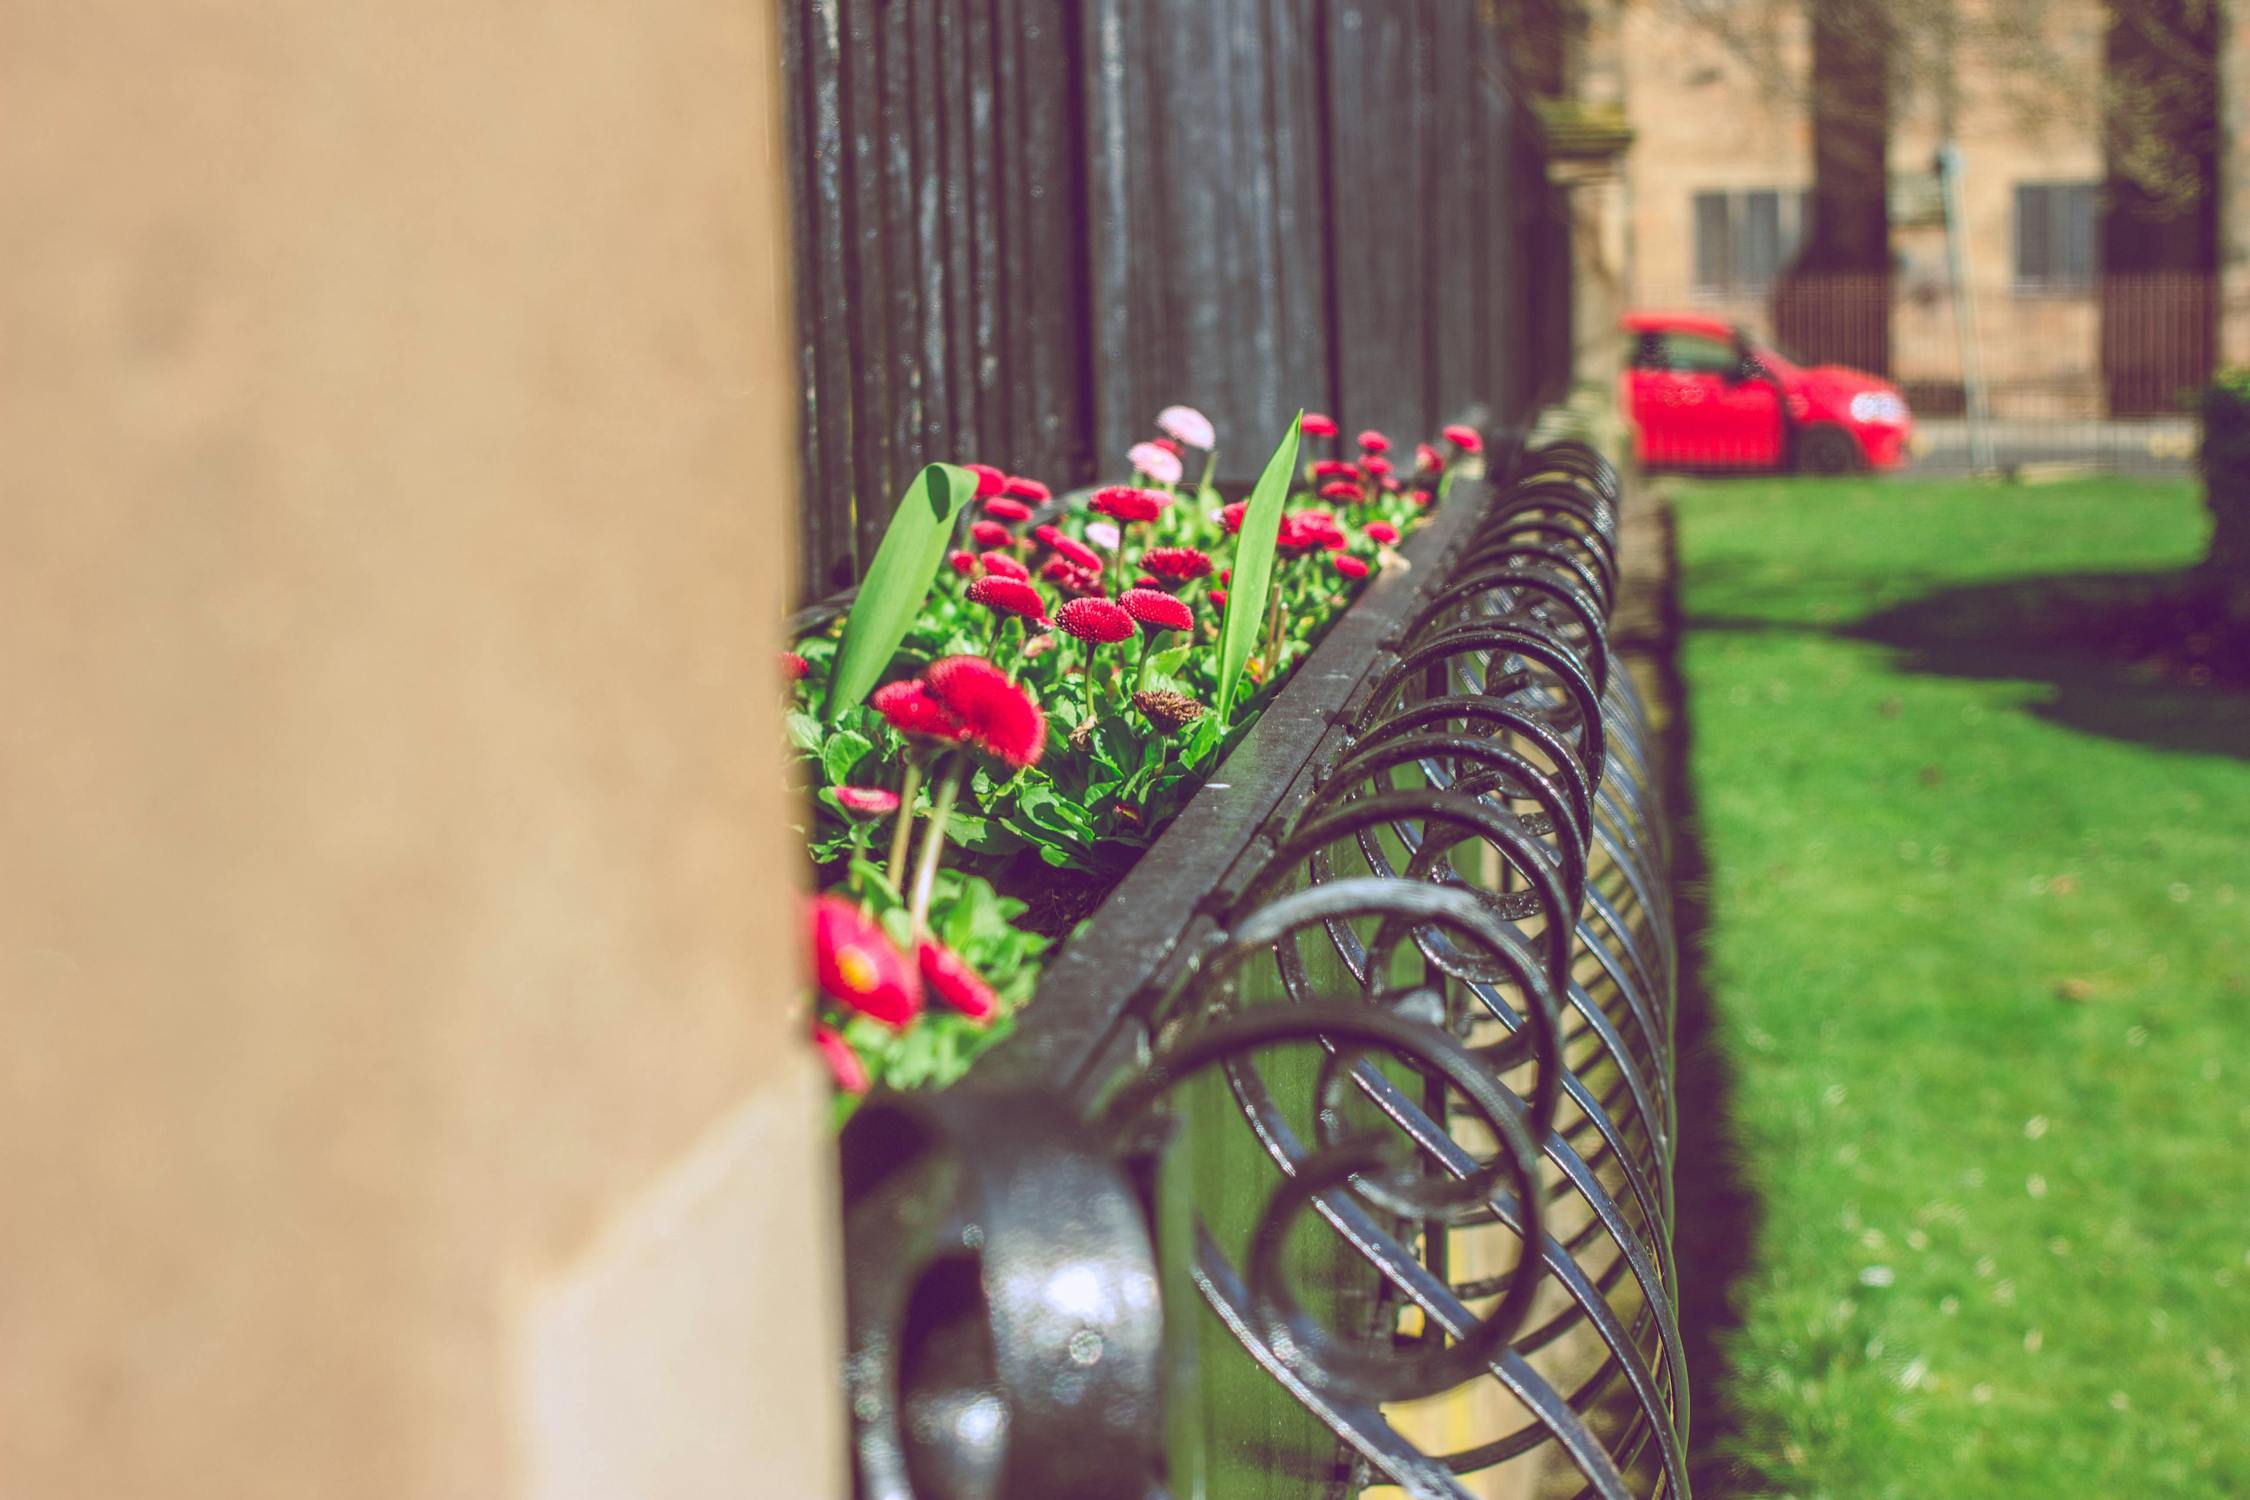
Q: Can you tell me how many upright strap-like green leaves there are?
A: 2